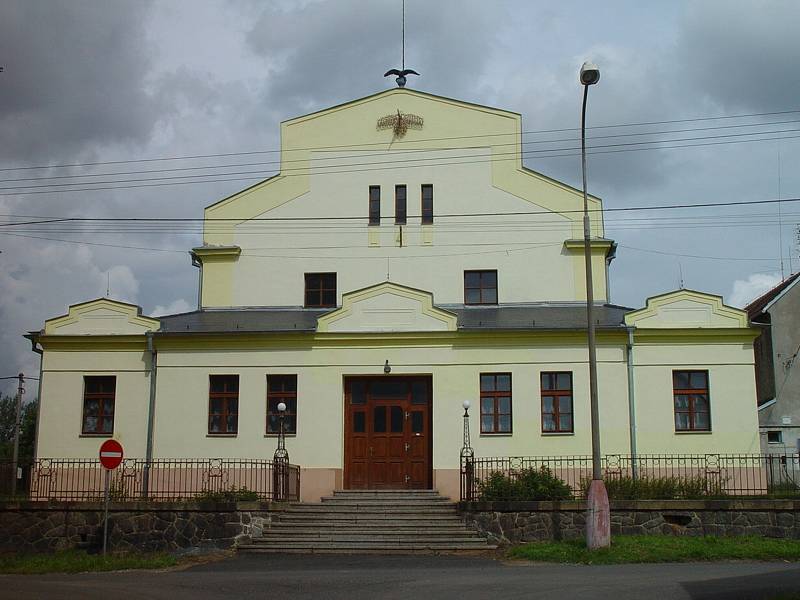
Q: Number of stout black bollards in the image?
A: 0